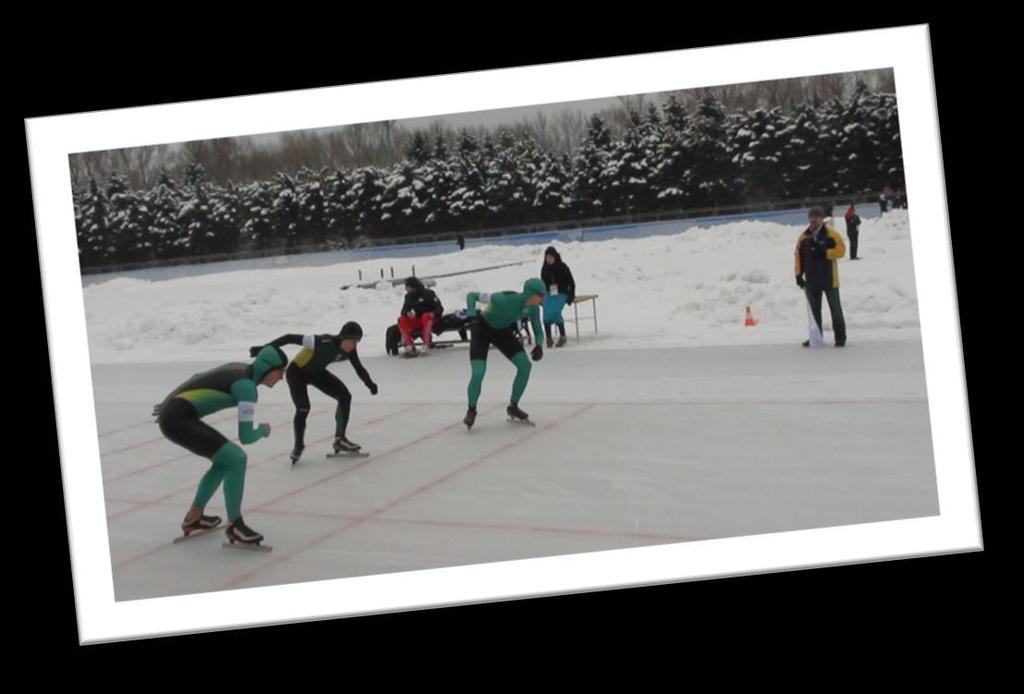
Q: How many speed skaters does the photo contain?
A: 3